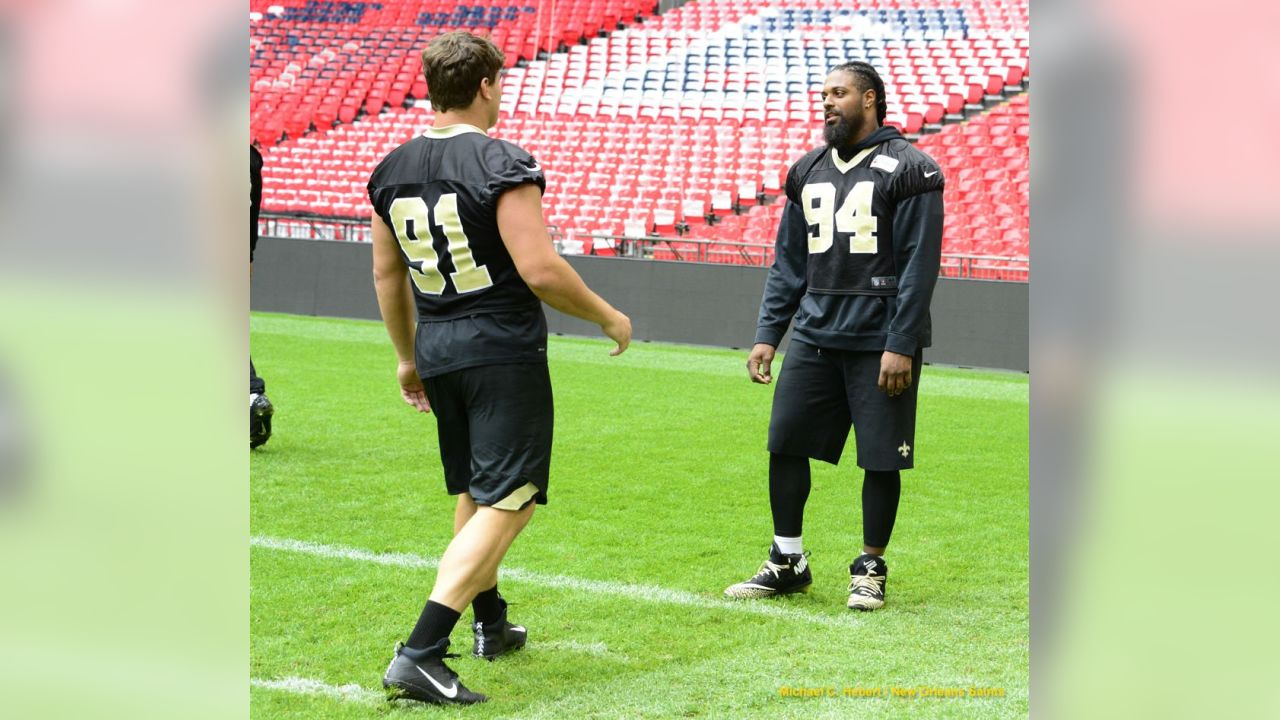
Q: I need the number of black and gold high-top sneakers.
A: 2